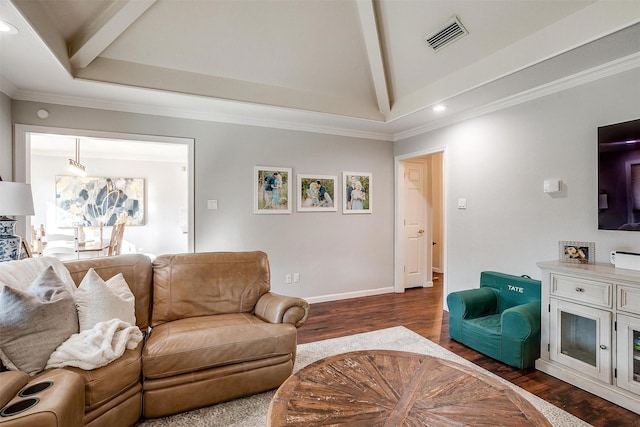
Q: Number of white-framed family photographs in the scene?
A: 3